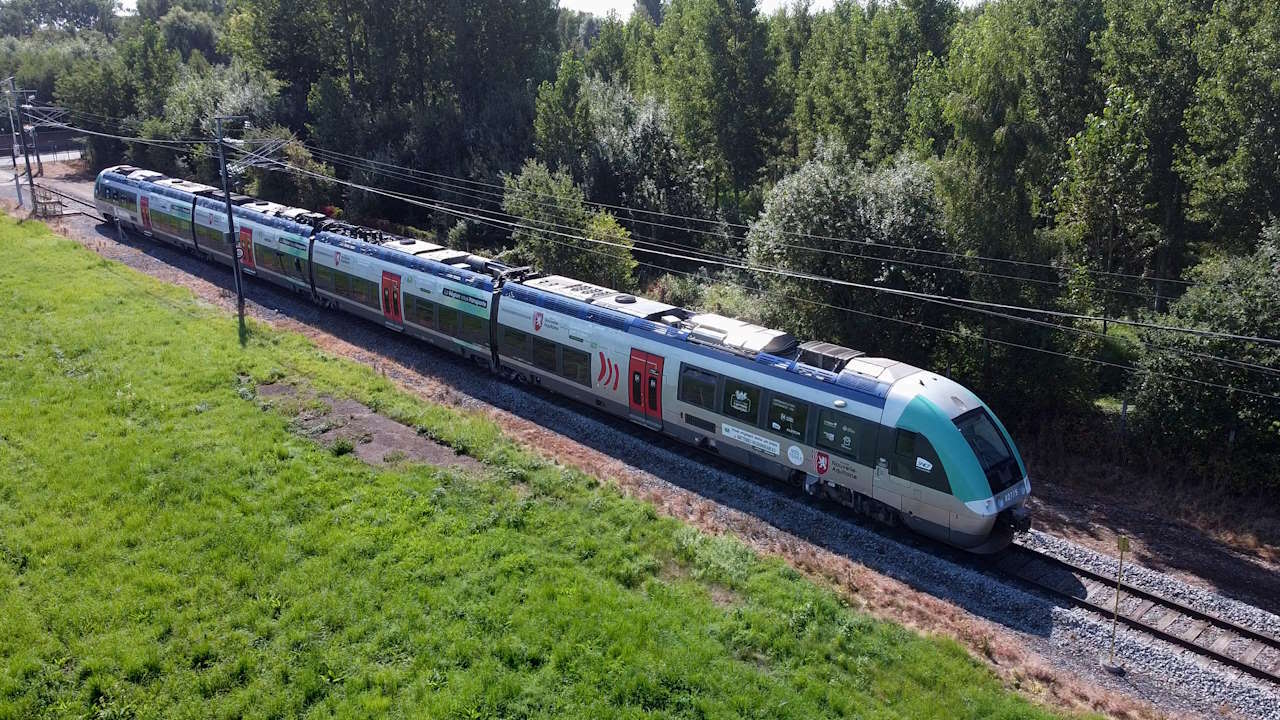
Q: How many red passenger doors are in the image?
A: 4